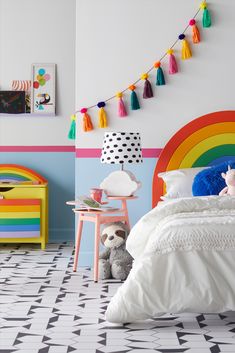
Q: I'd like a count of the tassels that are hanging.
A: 11